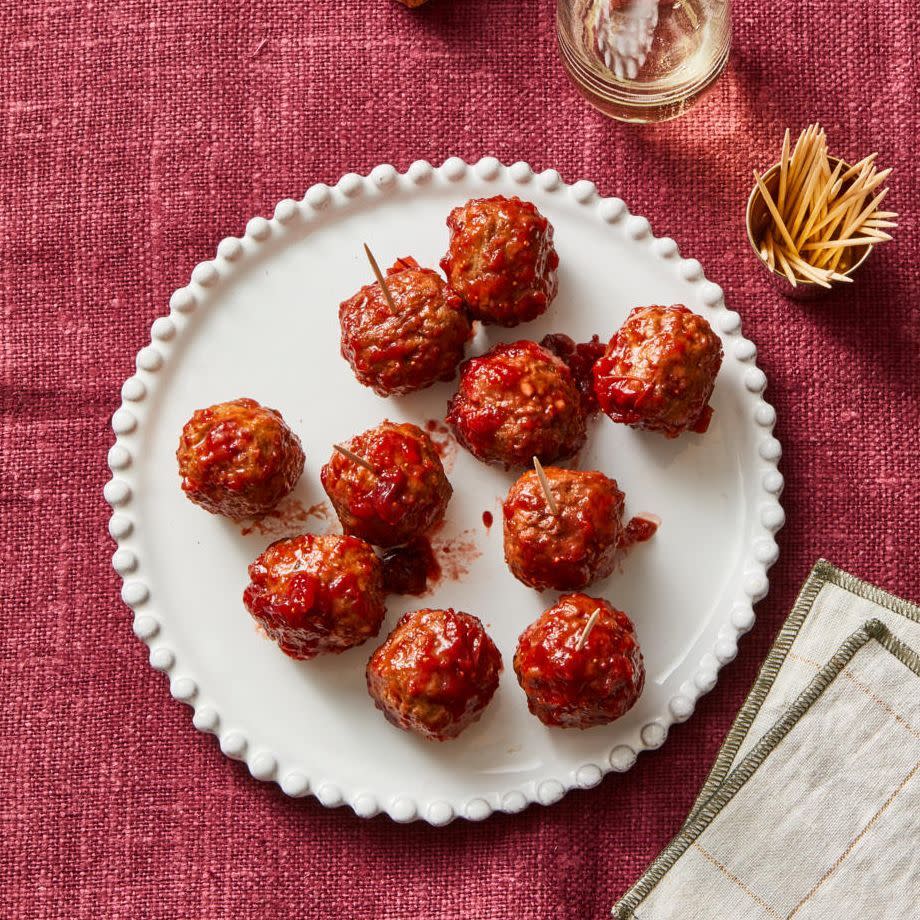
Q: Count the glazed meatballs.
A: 10